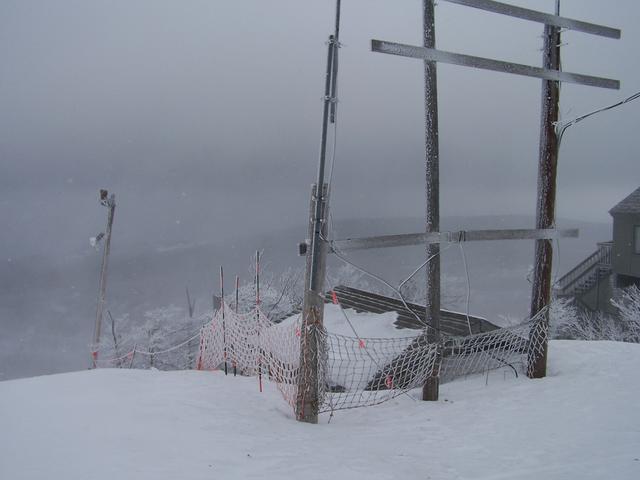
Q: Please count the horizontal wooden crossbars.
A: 3